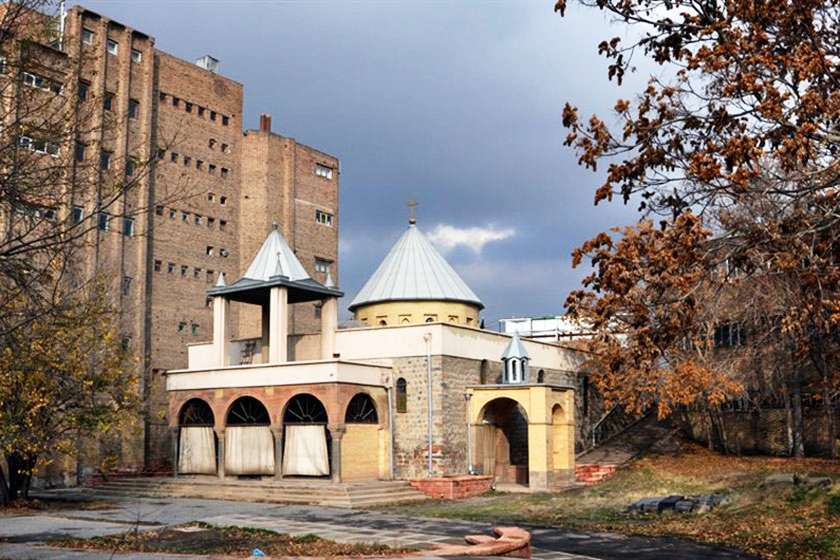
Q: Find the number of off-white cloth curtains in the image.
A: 3